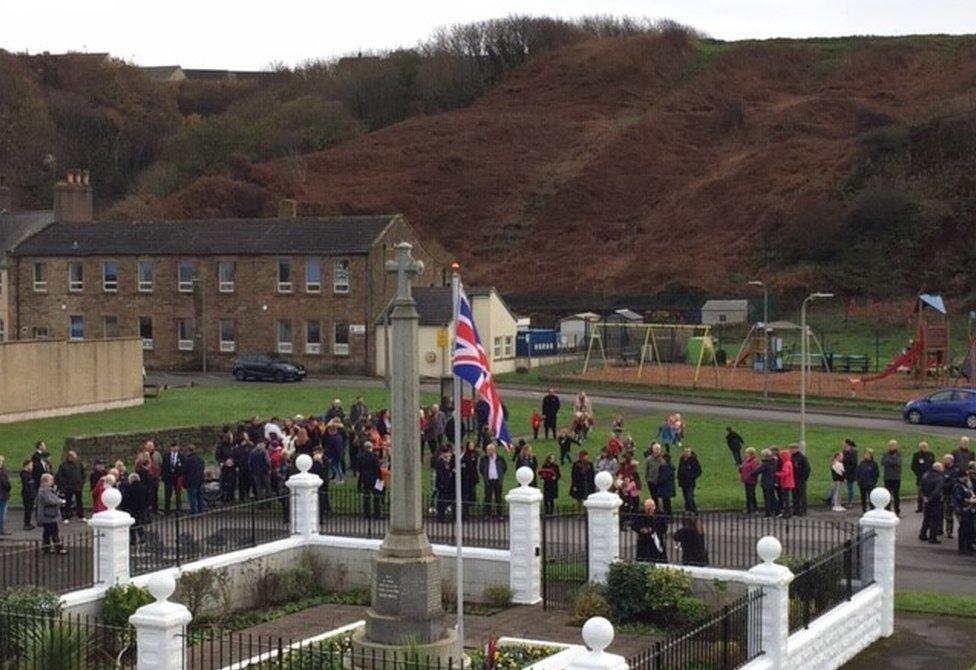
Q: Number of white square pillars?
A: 8